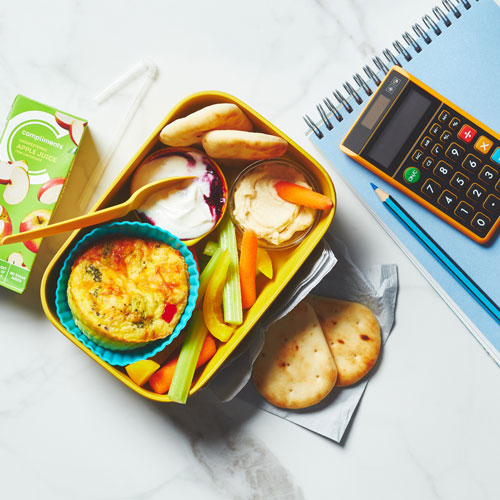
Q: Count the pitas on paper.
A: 2